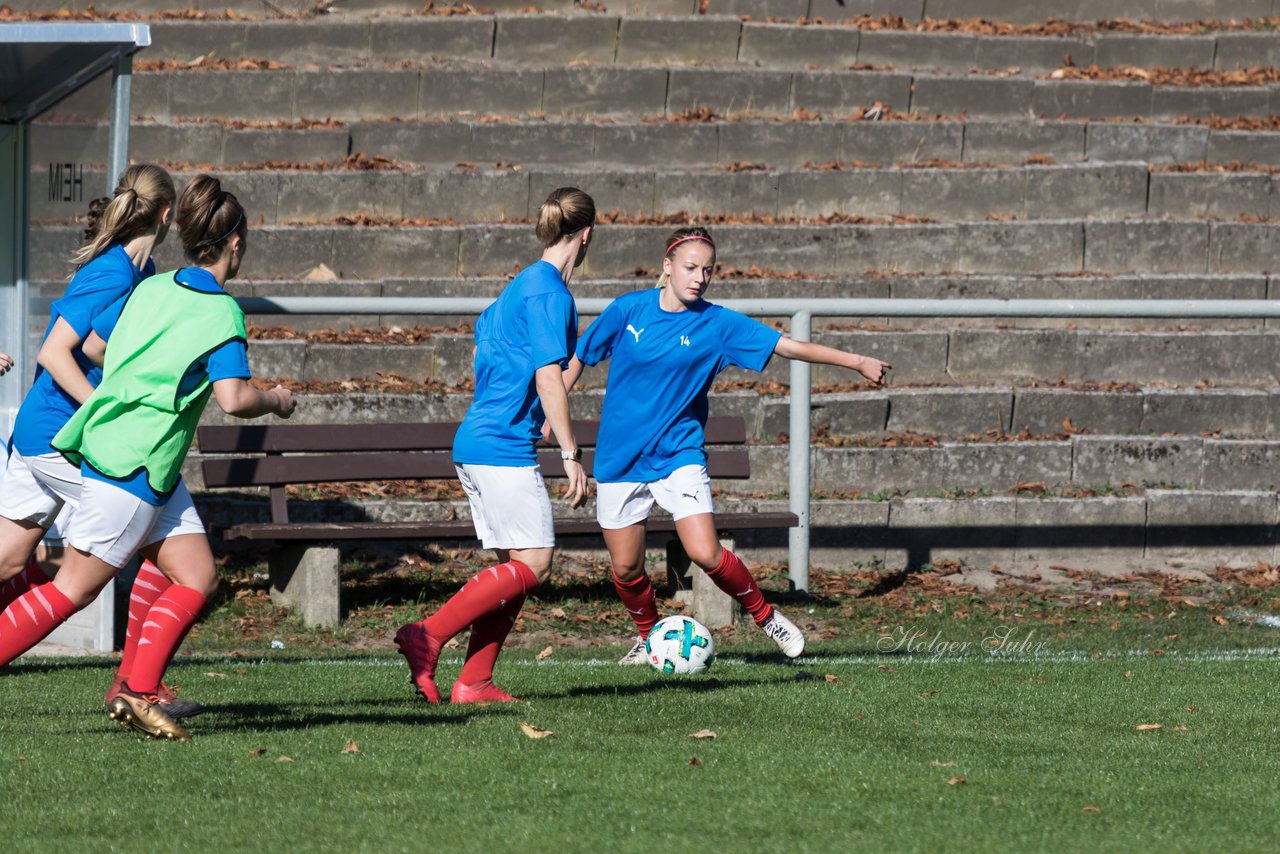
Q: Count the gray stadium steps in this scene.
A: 11